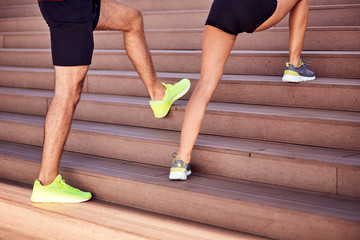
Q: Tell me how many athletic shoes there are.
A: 4